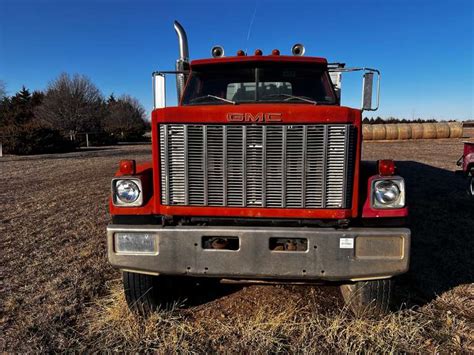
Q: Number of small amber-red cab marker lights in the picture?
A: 3